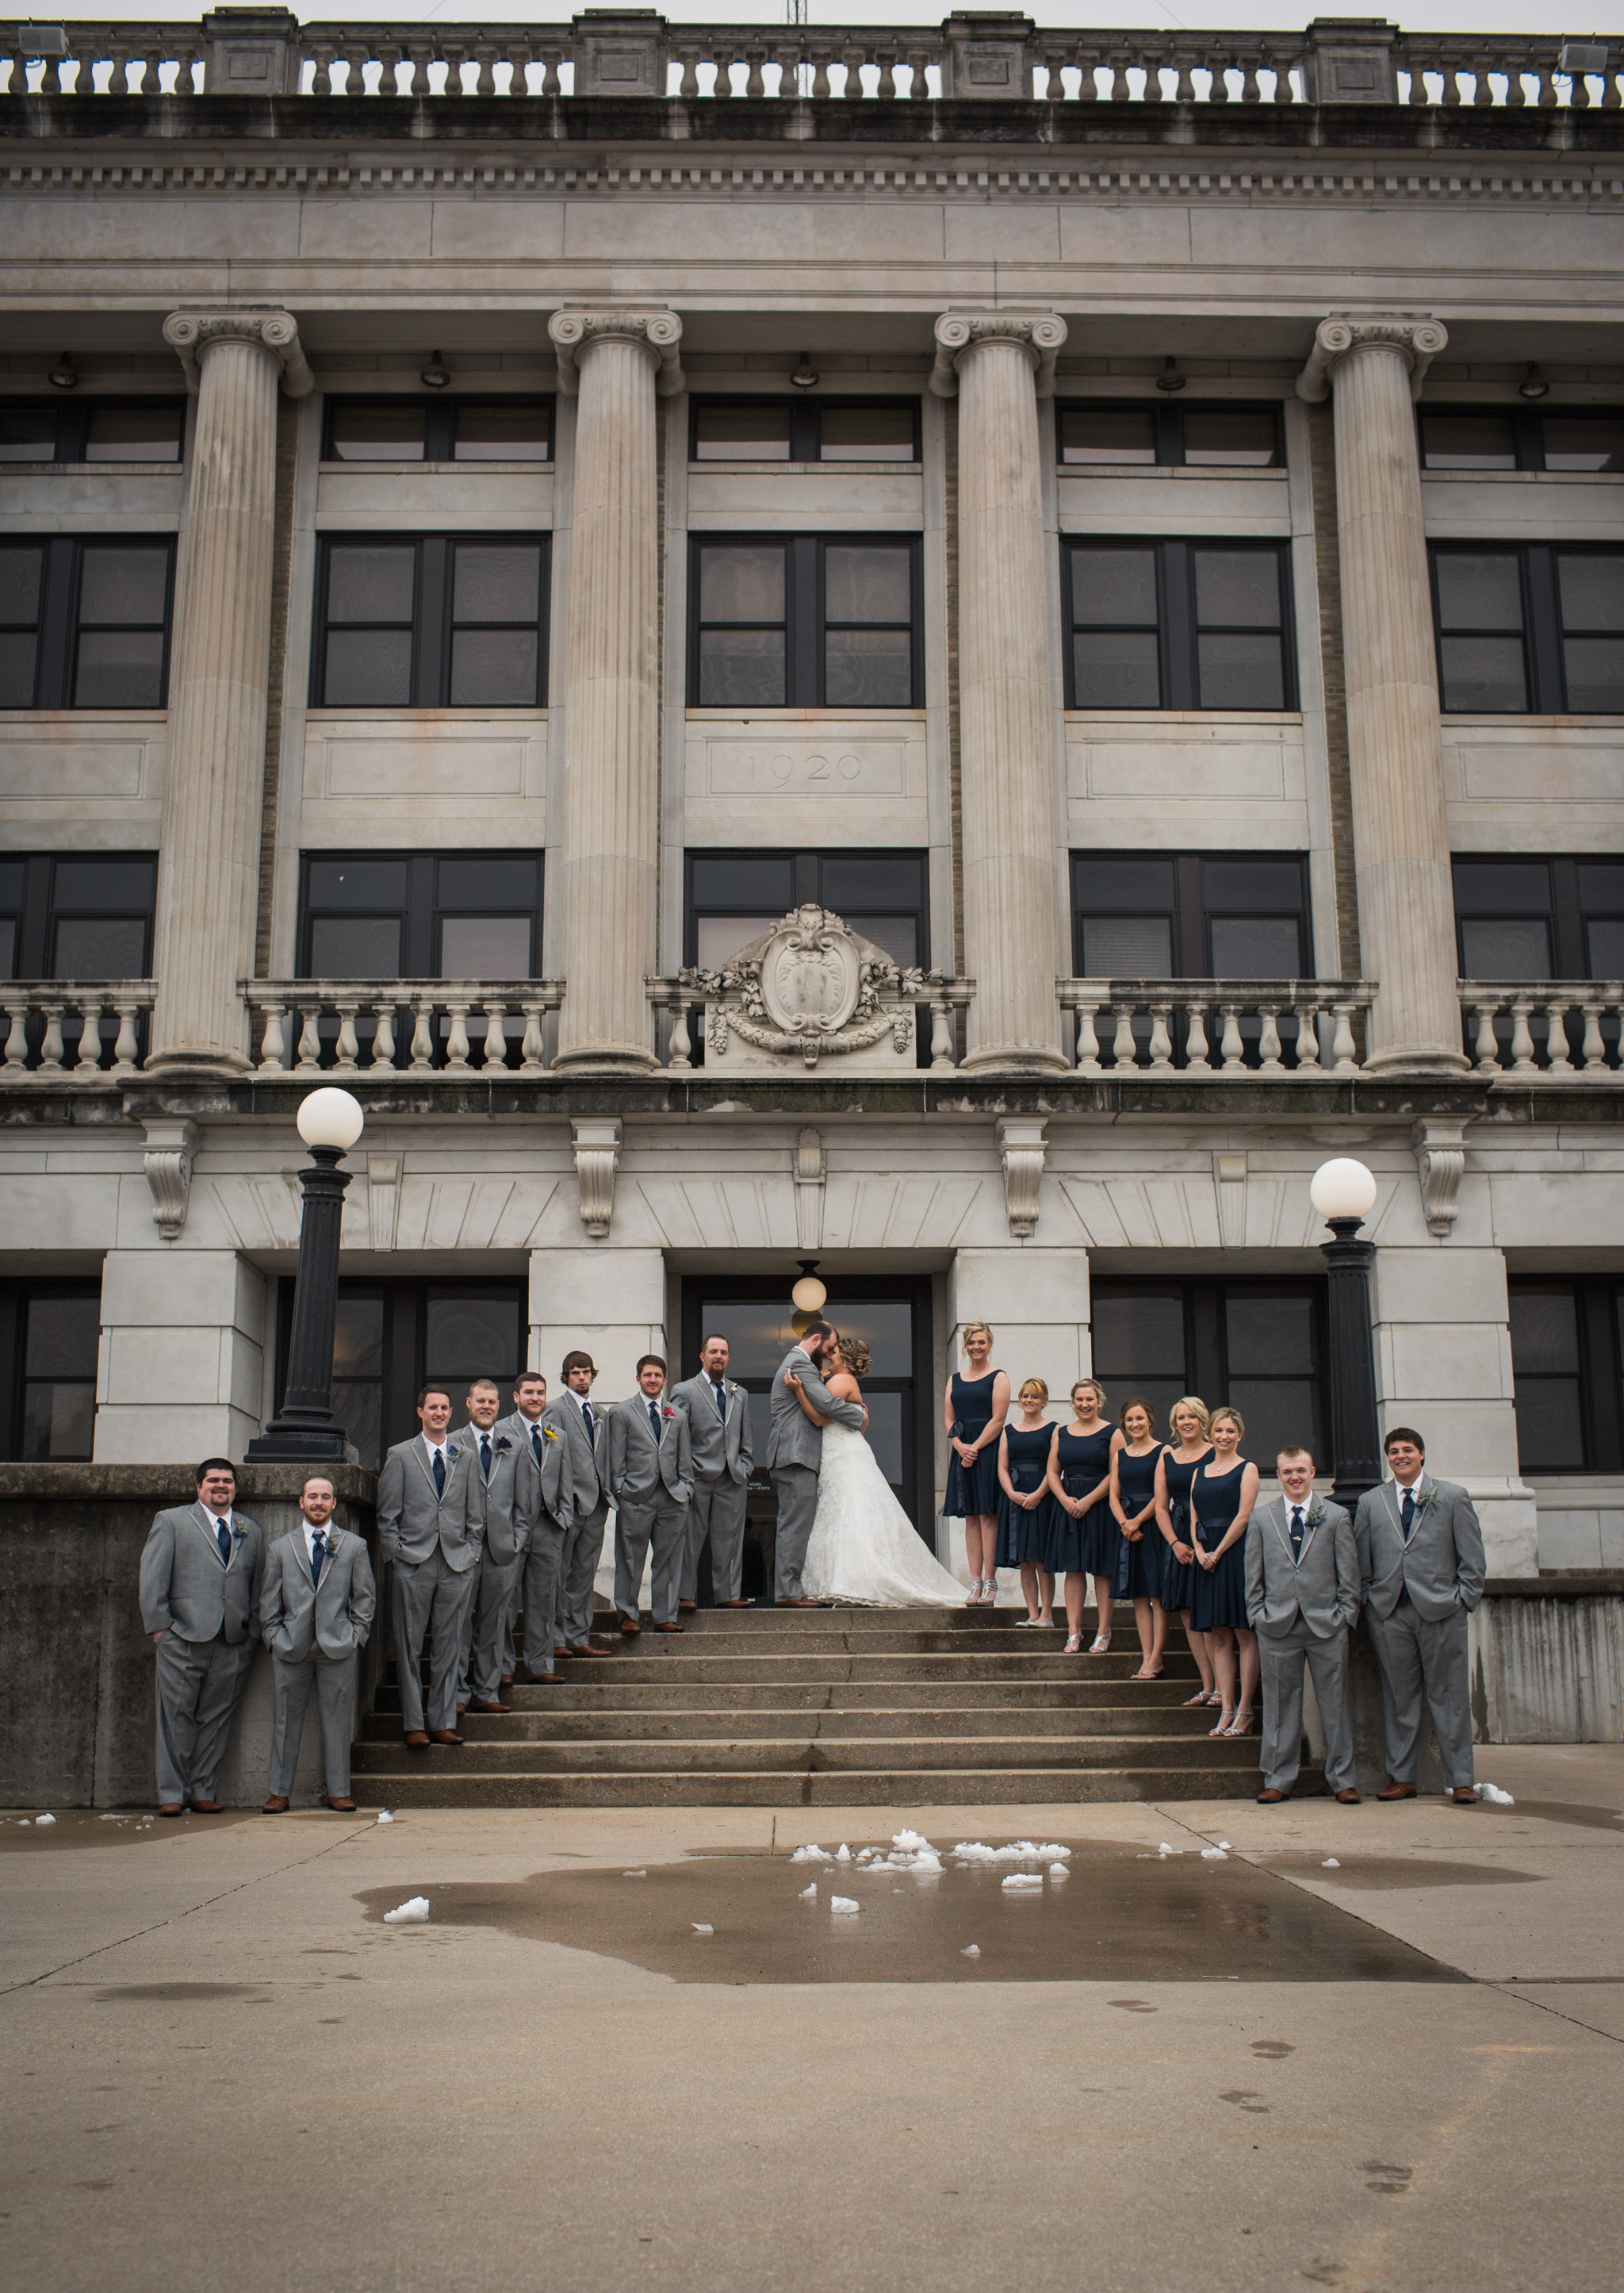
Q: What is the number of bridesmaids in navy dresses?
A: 6